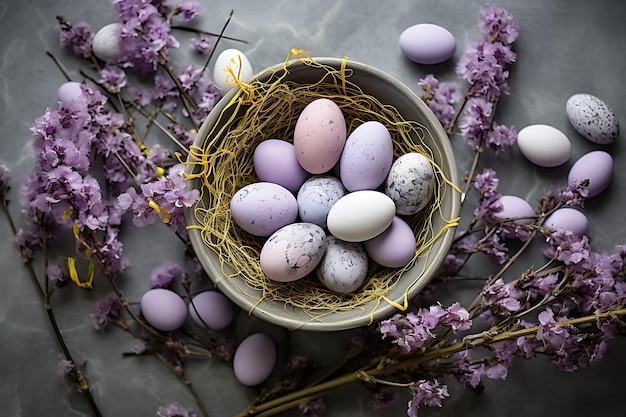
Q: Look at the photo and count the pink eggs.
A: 1